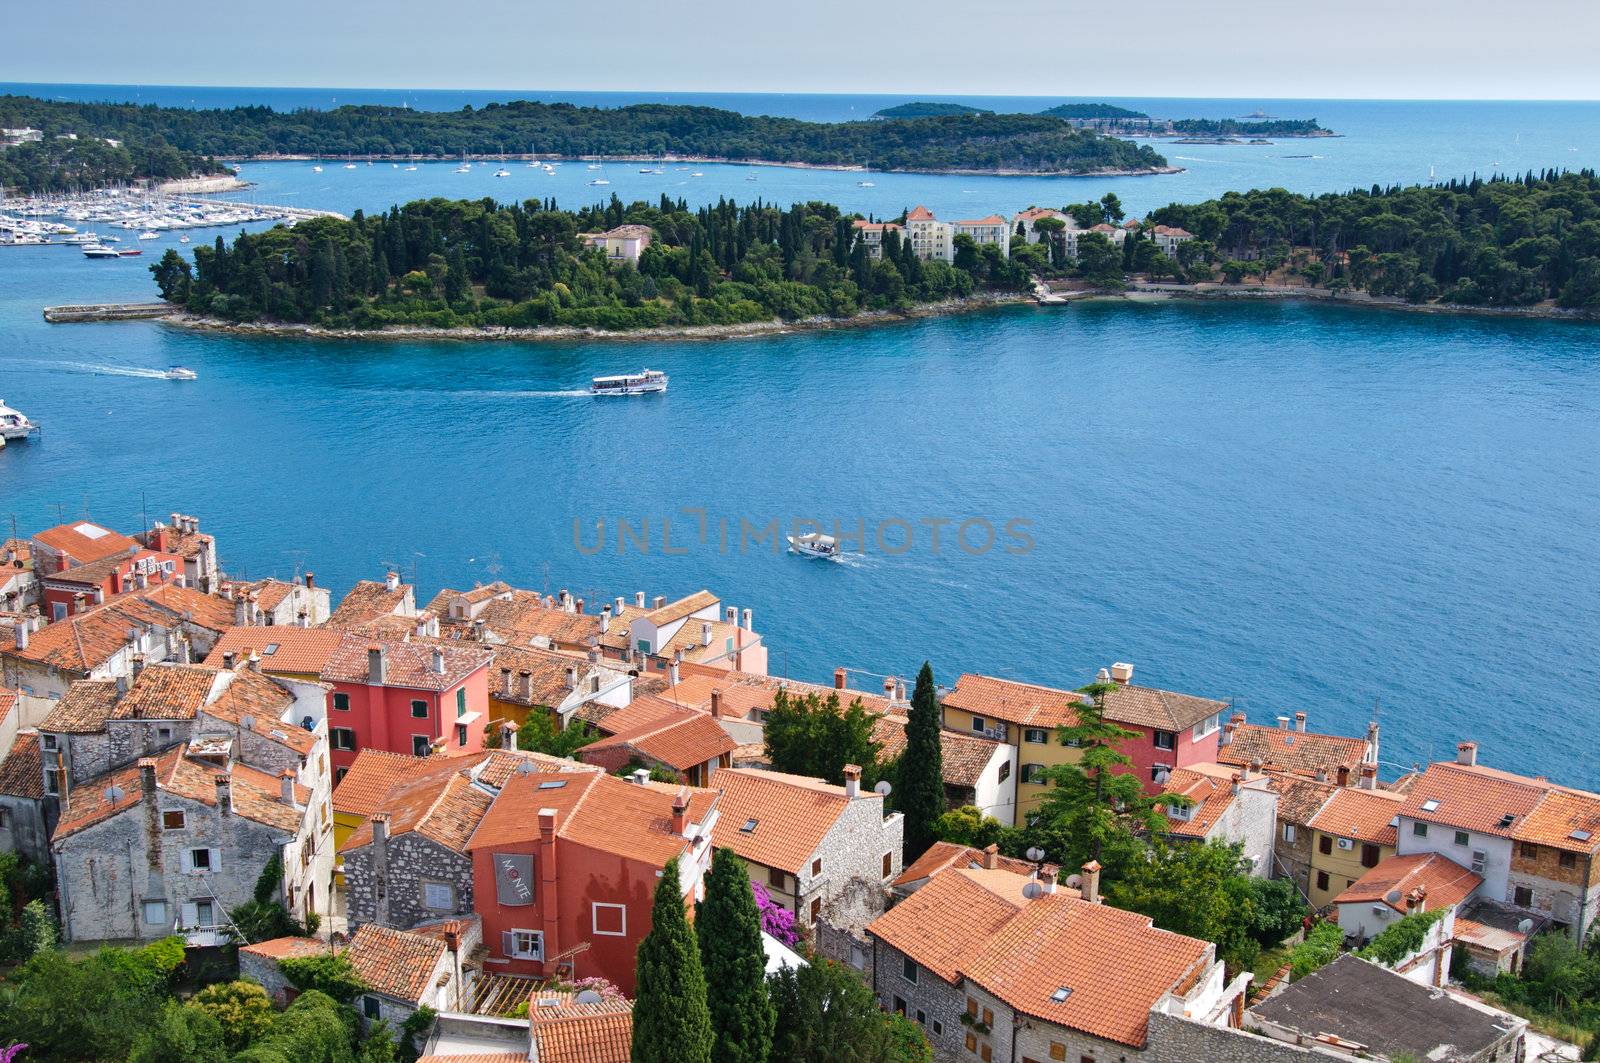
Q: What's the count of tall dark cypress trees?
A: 3